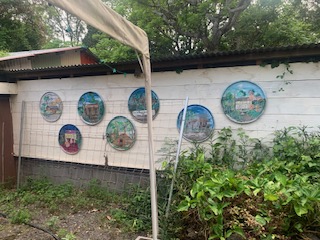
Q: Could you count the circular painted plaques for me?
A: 7